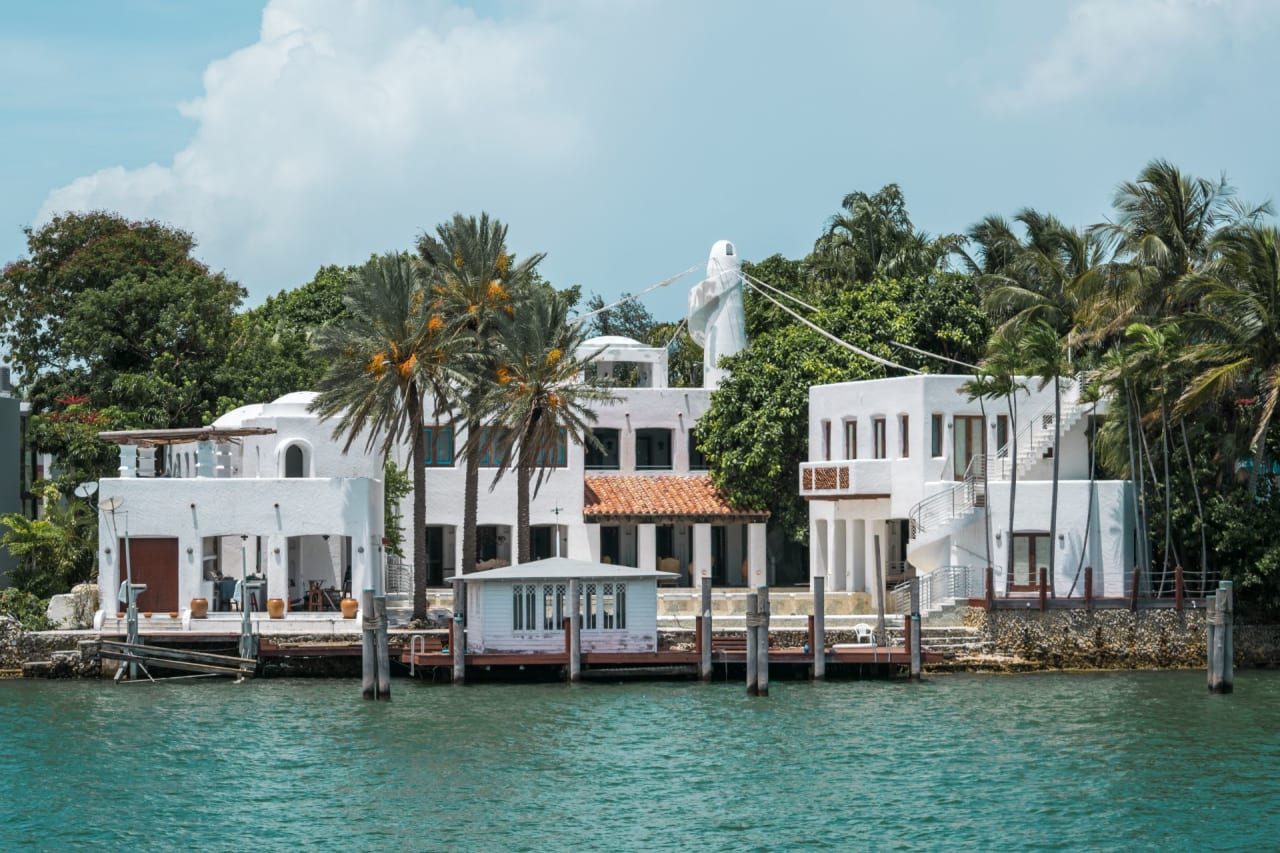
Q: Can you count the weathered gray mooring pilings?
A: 12